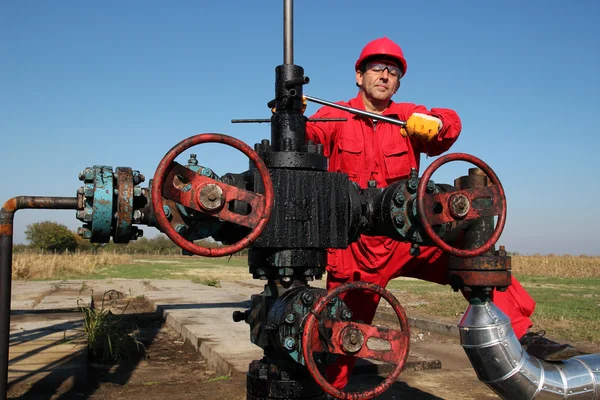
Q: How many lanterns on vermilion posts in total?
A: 0